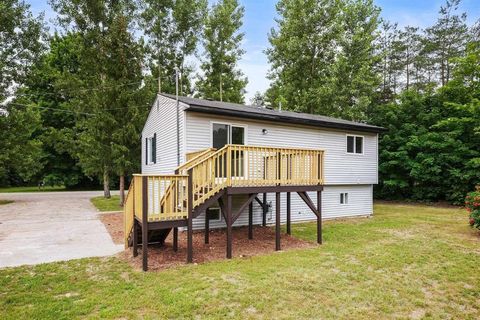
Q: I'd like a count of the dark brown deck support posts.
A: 11